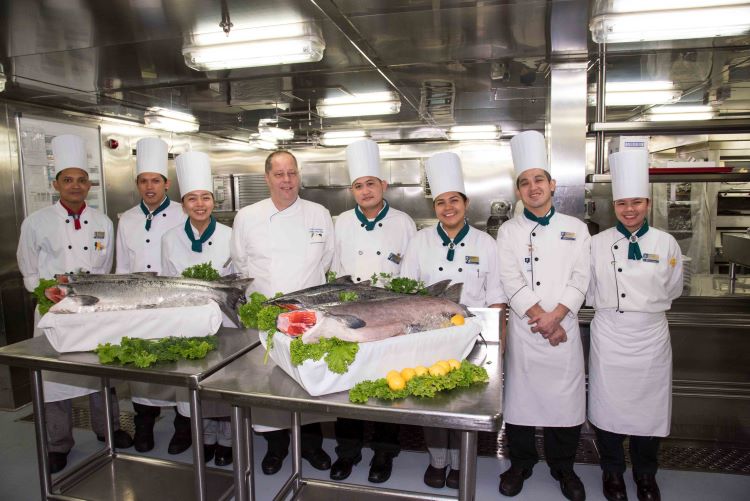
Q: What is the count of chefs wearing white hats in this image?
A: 7